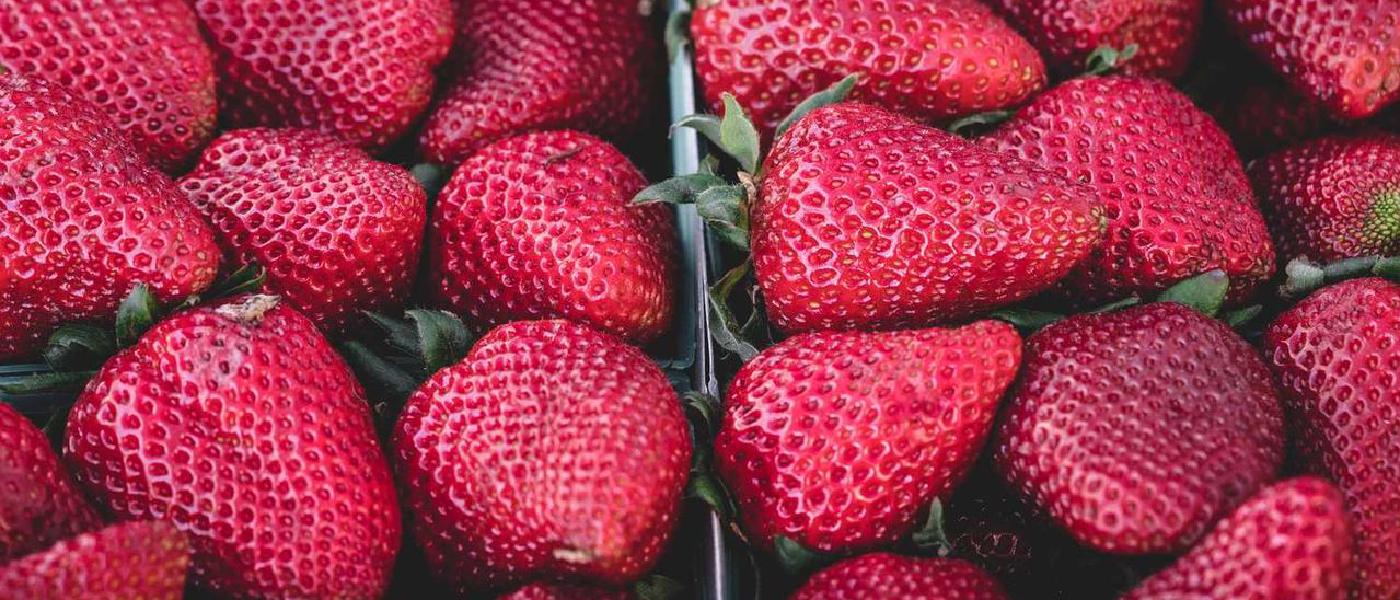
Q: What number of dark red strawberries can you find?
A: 1